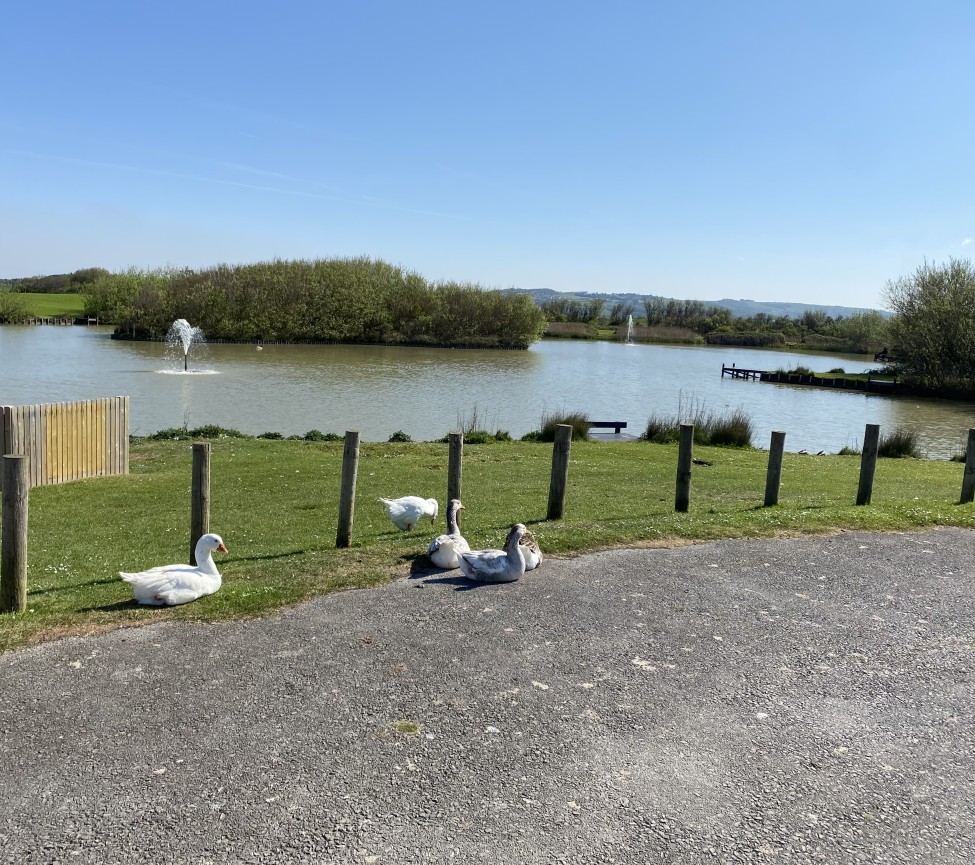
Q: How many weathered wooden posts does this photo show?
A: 9